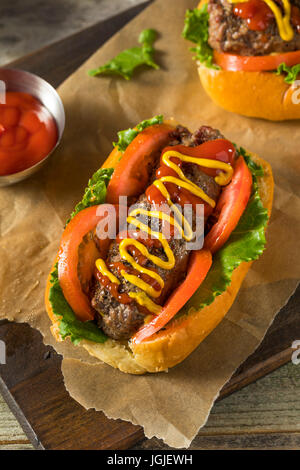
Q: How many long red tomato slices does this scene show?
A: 5